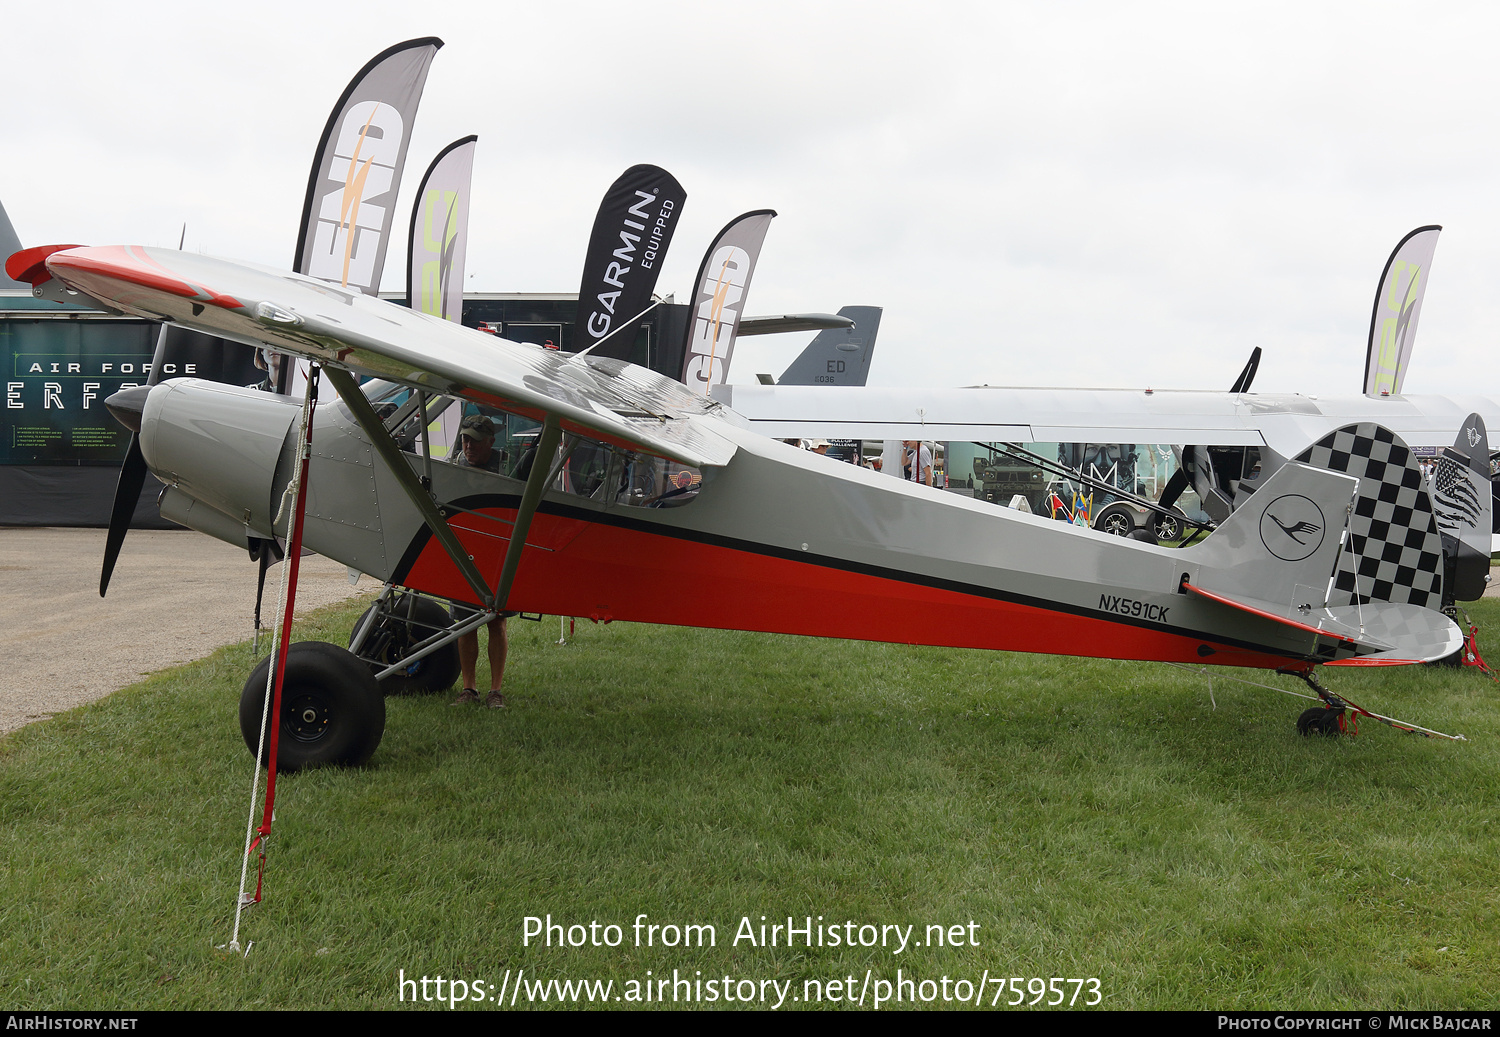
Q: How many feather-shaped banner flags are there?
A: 5